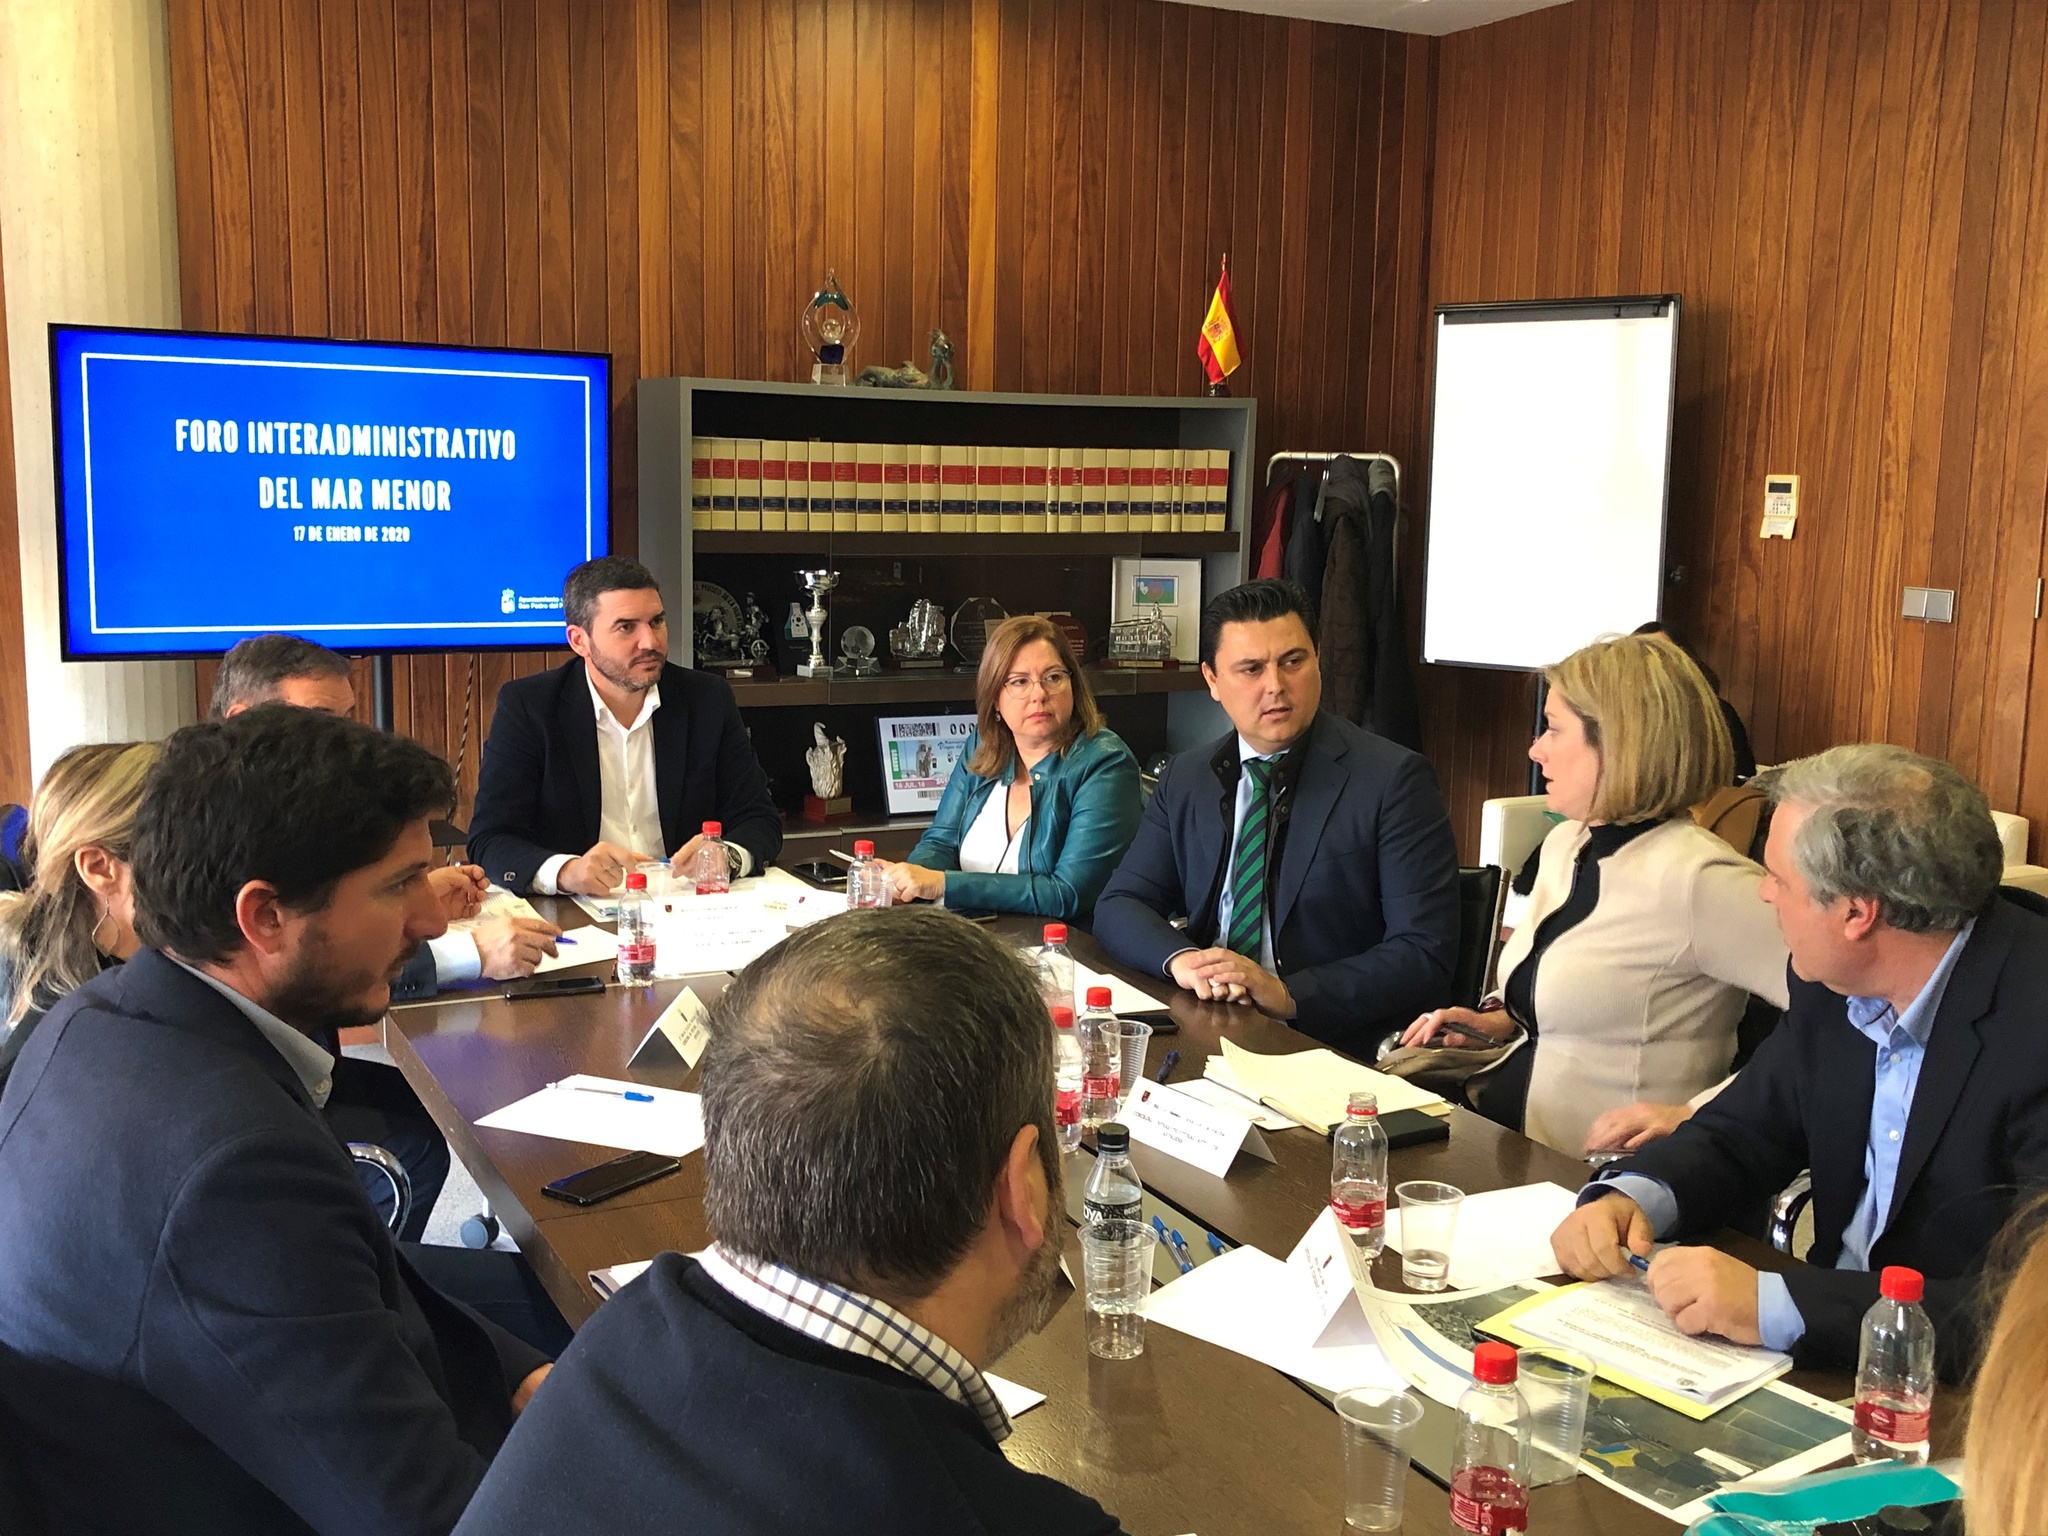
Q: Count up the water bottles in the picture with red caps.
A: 8